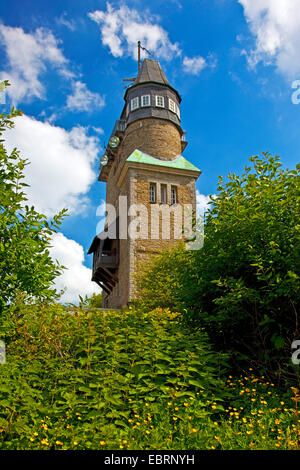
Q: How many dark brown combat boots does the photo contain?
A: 0